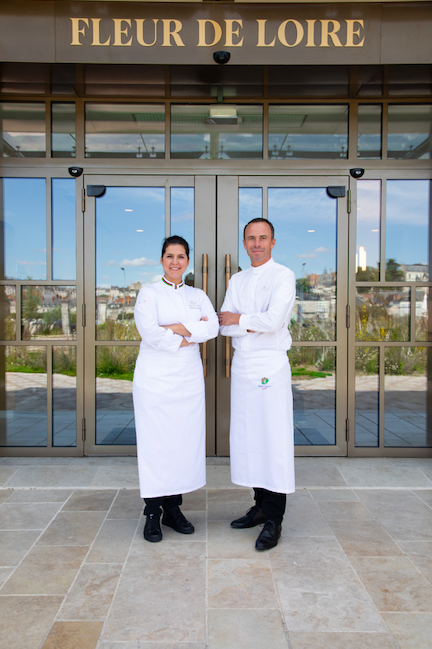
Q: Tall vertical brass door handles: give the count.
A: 2